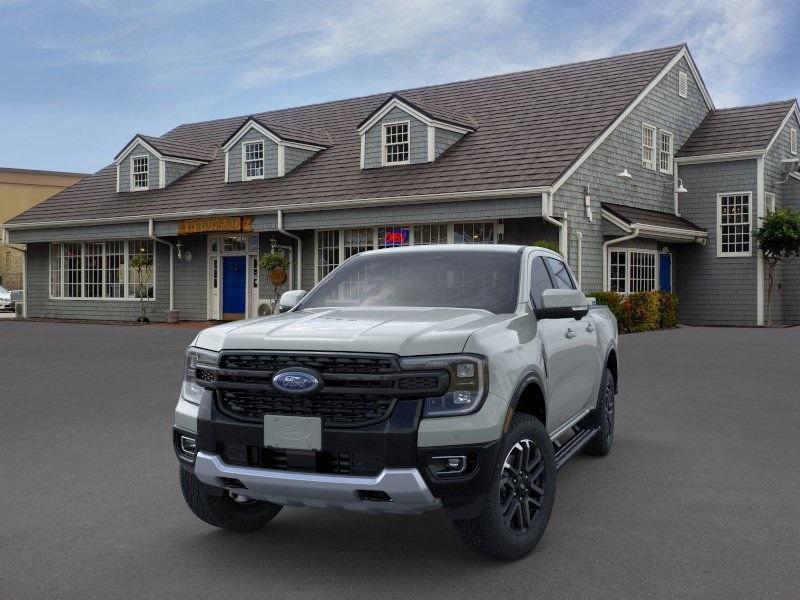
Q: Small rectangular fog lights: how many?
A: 2